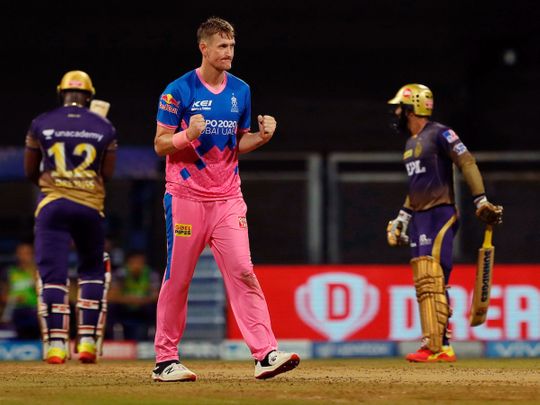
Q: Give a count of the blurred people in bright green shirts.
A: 2